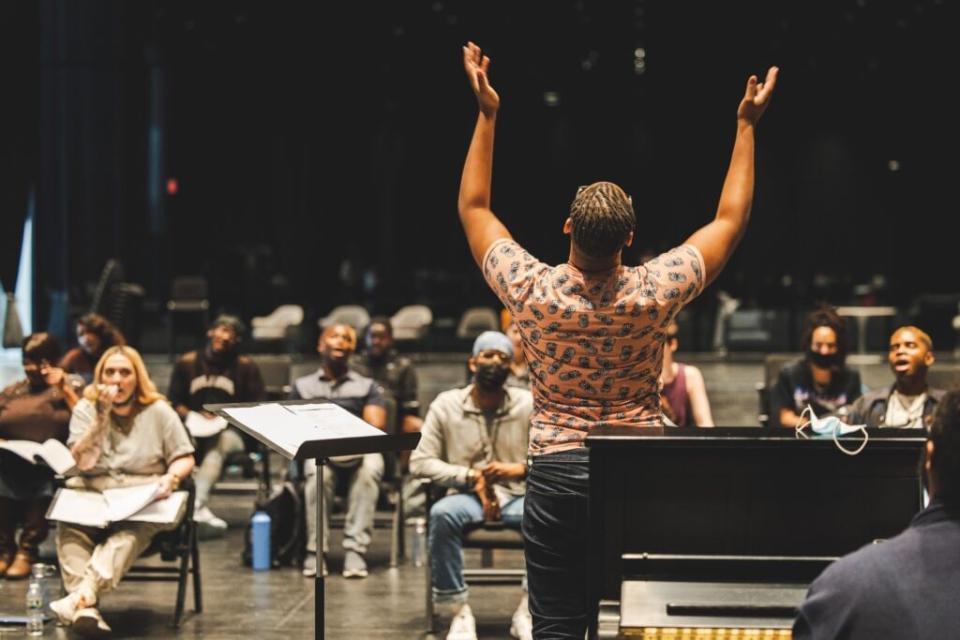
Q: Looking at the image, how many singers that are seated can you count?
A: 11